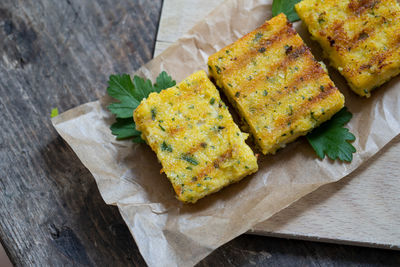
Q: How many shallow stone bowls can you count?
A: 0